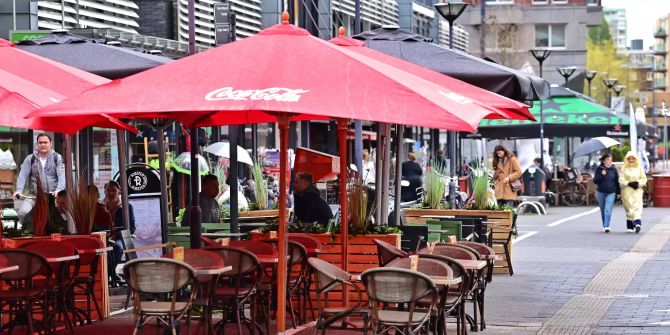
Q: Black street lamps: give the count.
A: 6